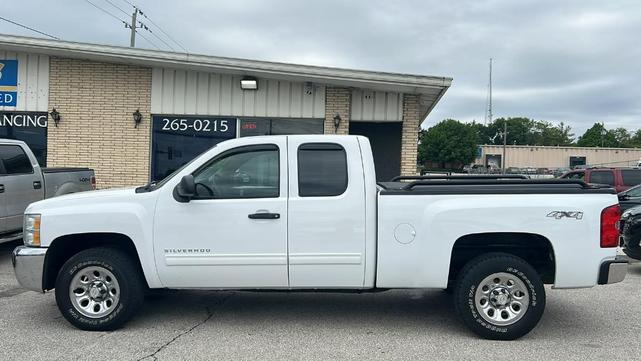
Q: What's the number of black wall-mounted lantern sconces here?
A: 3